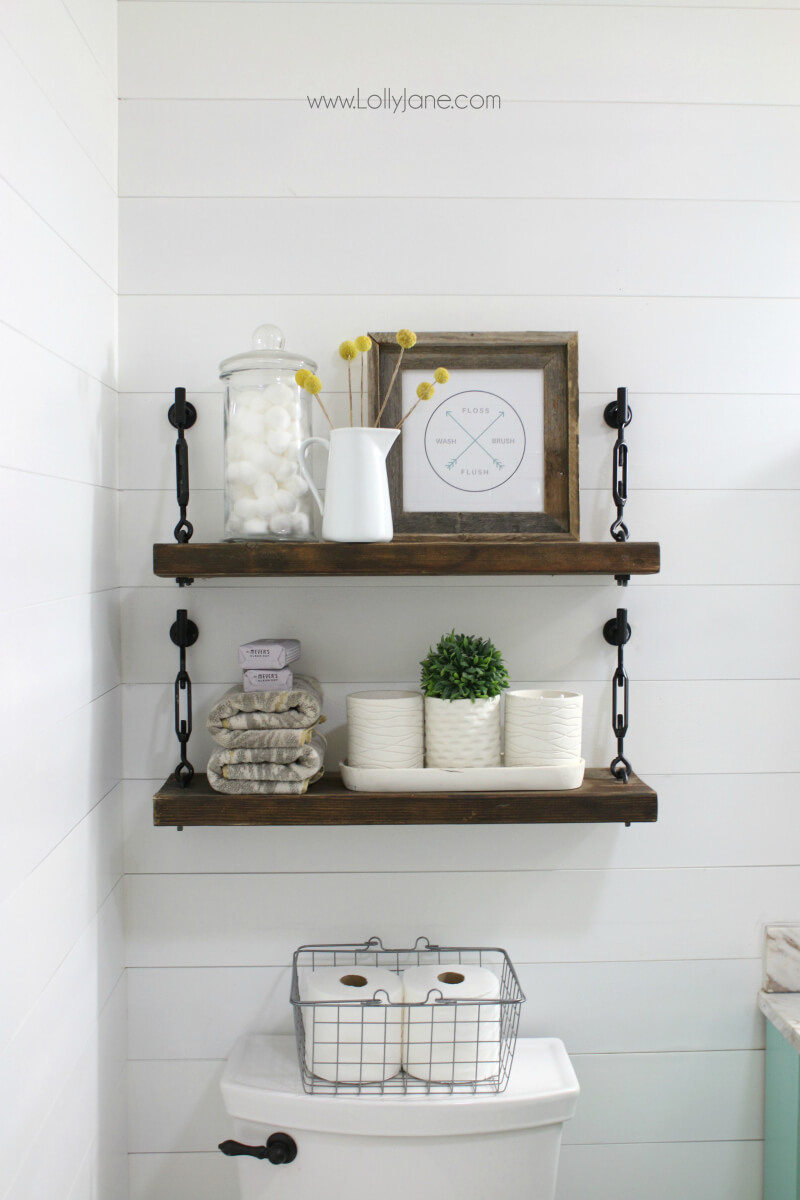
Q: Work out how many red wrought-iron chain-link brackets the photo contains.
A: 0